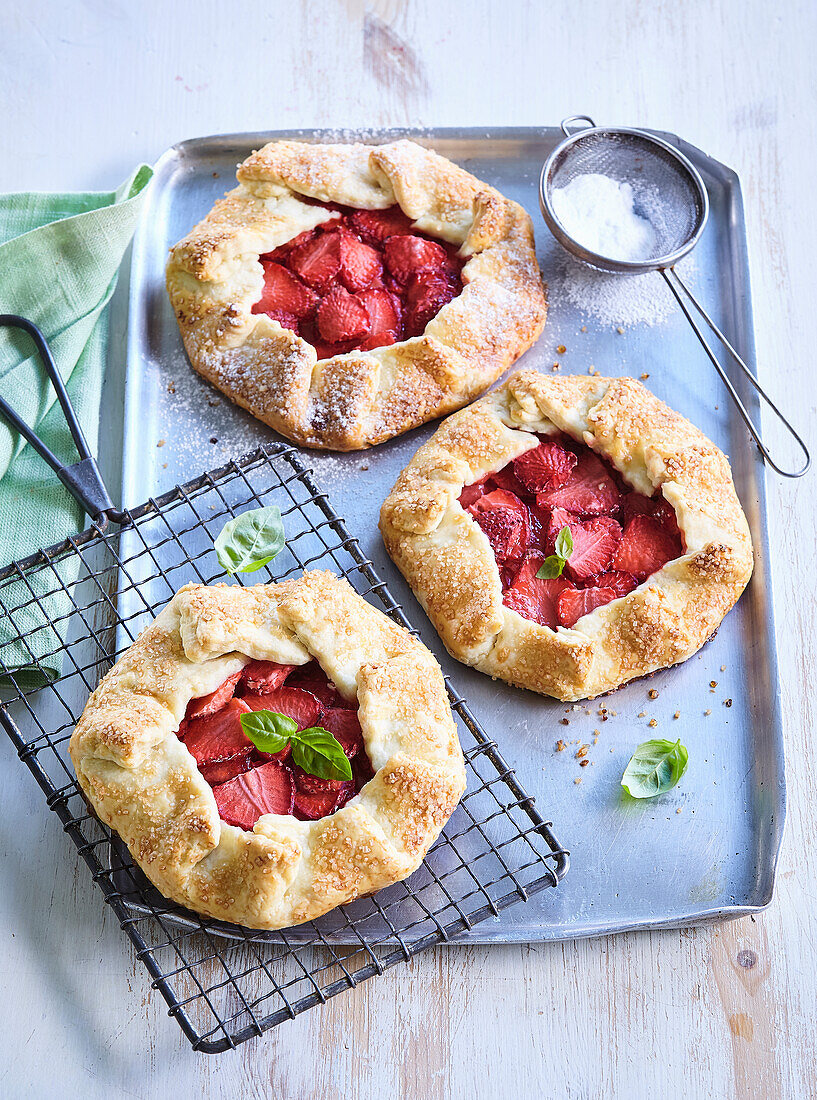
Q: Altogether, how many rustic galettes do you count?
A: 3